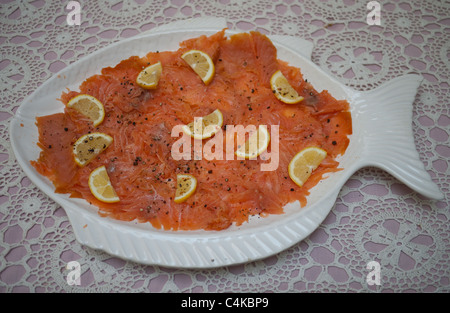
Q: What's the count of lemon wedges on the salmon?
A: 10